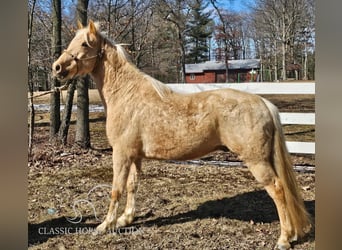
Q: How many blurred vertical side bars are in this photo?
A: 2